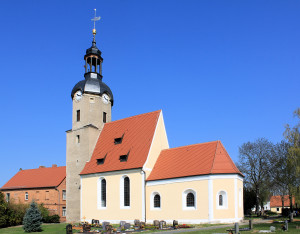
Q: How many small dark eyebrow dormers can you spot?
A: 3